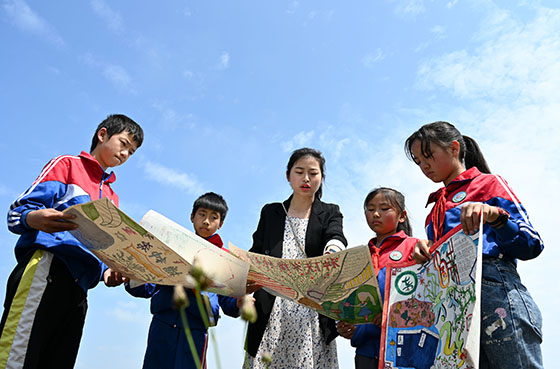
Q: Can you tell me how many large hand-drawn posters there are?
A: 4